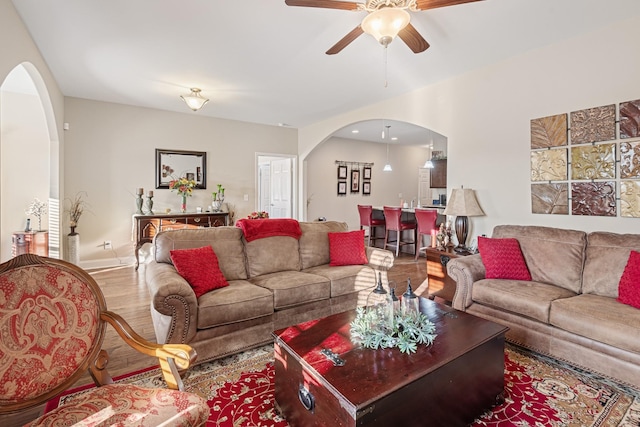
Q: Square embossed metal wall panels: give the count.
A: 9